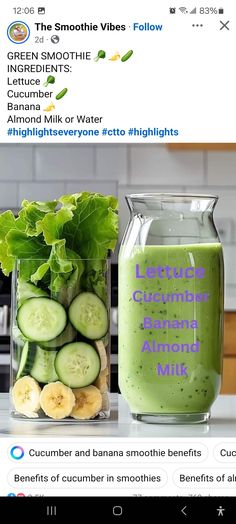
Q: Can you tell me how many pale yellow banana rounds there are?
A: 3